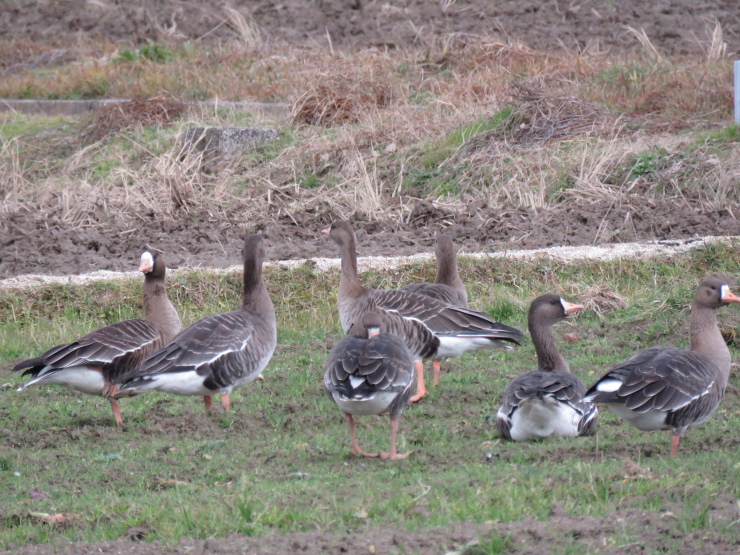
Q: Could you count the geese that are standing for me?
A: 6